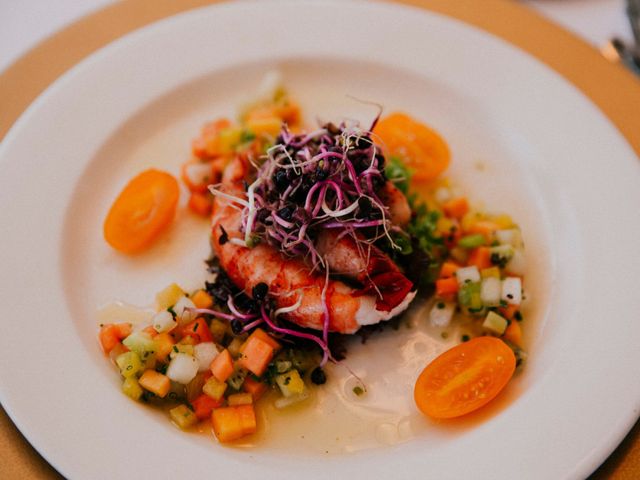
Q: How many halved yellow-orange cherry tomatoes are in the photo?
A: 3